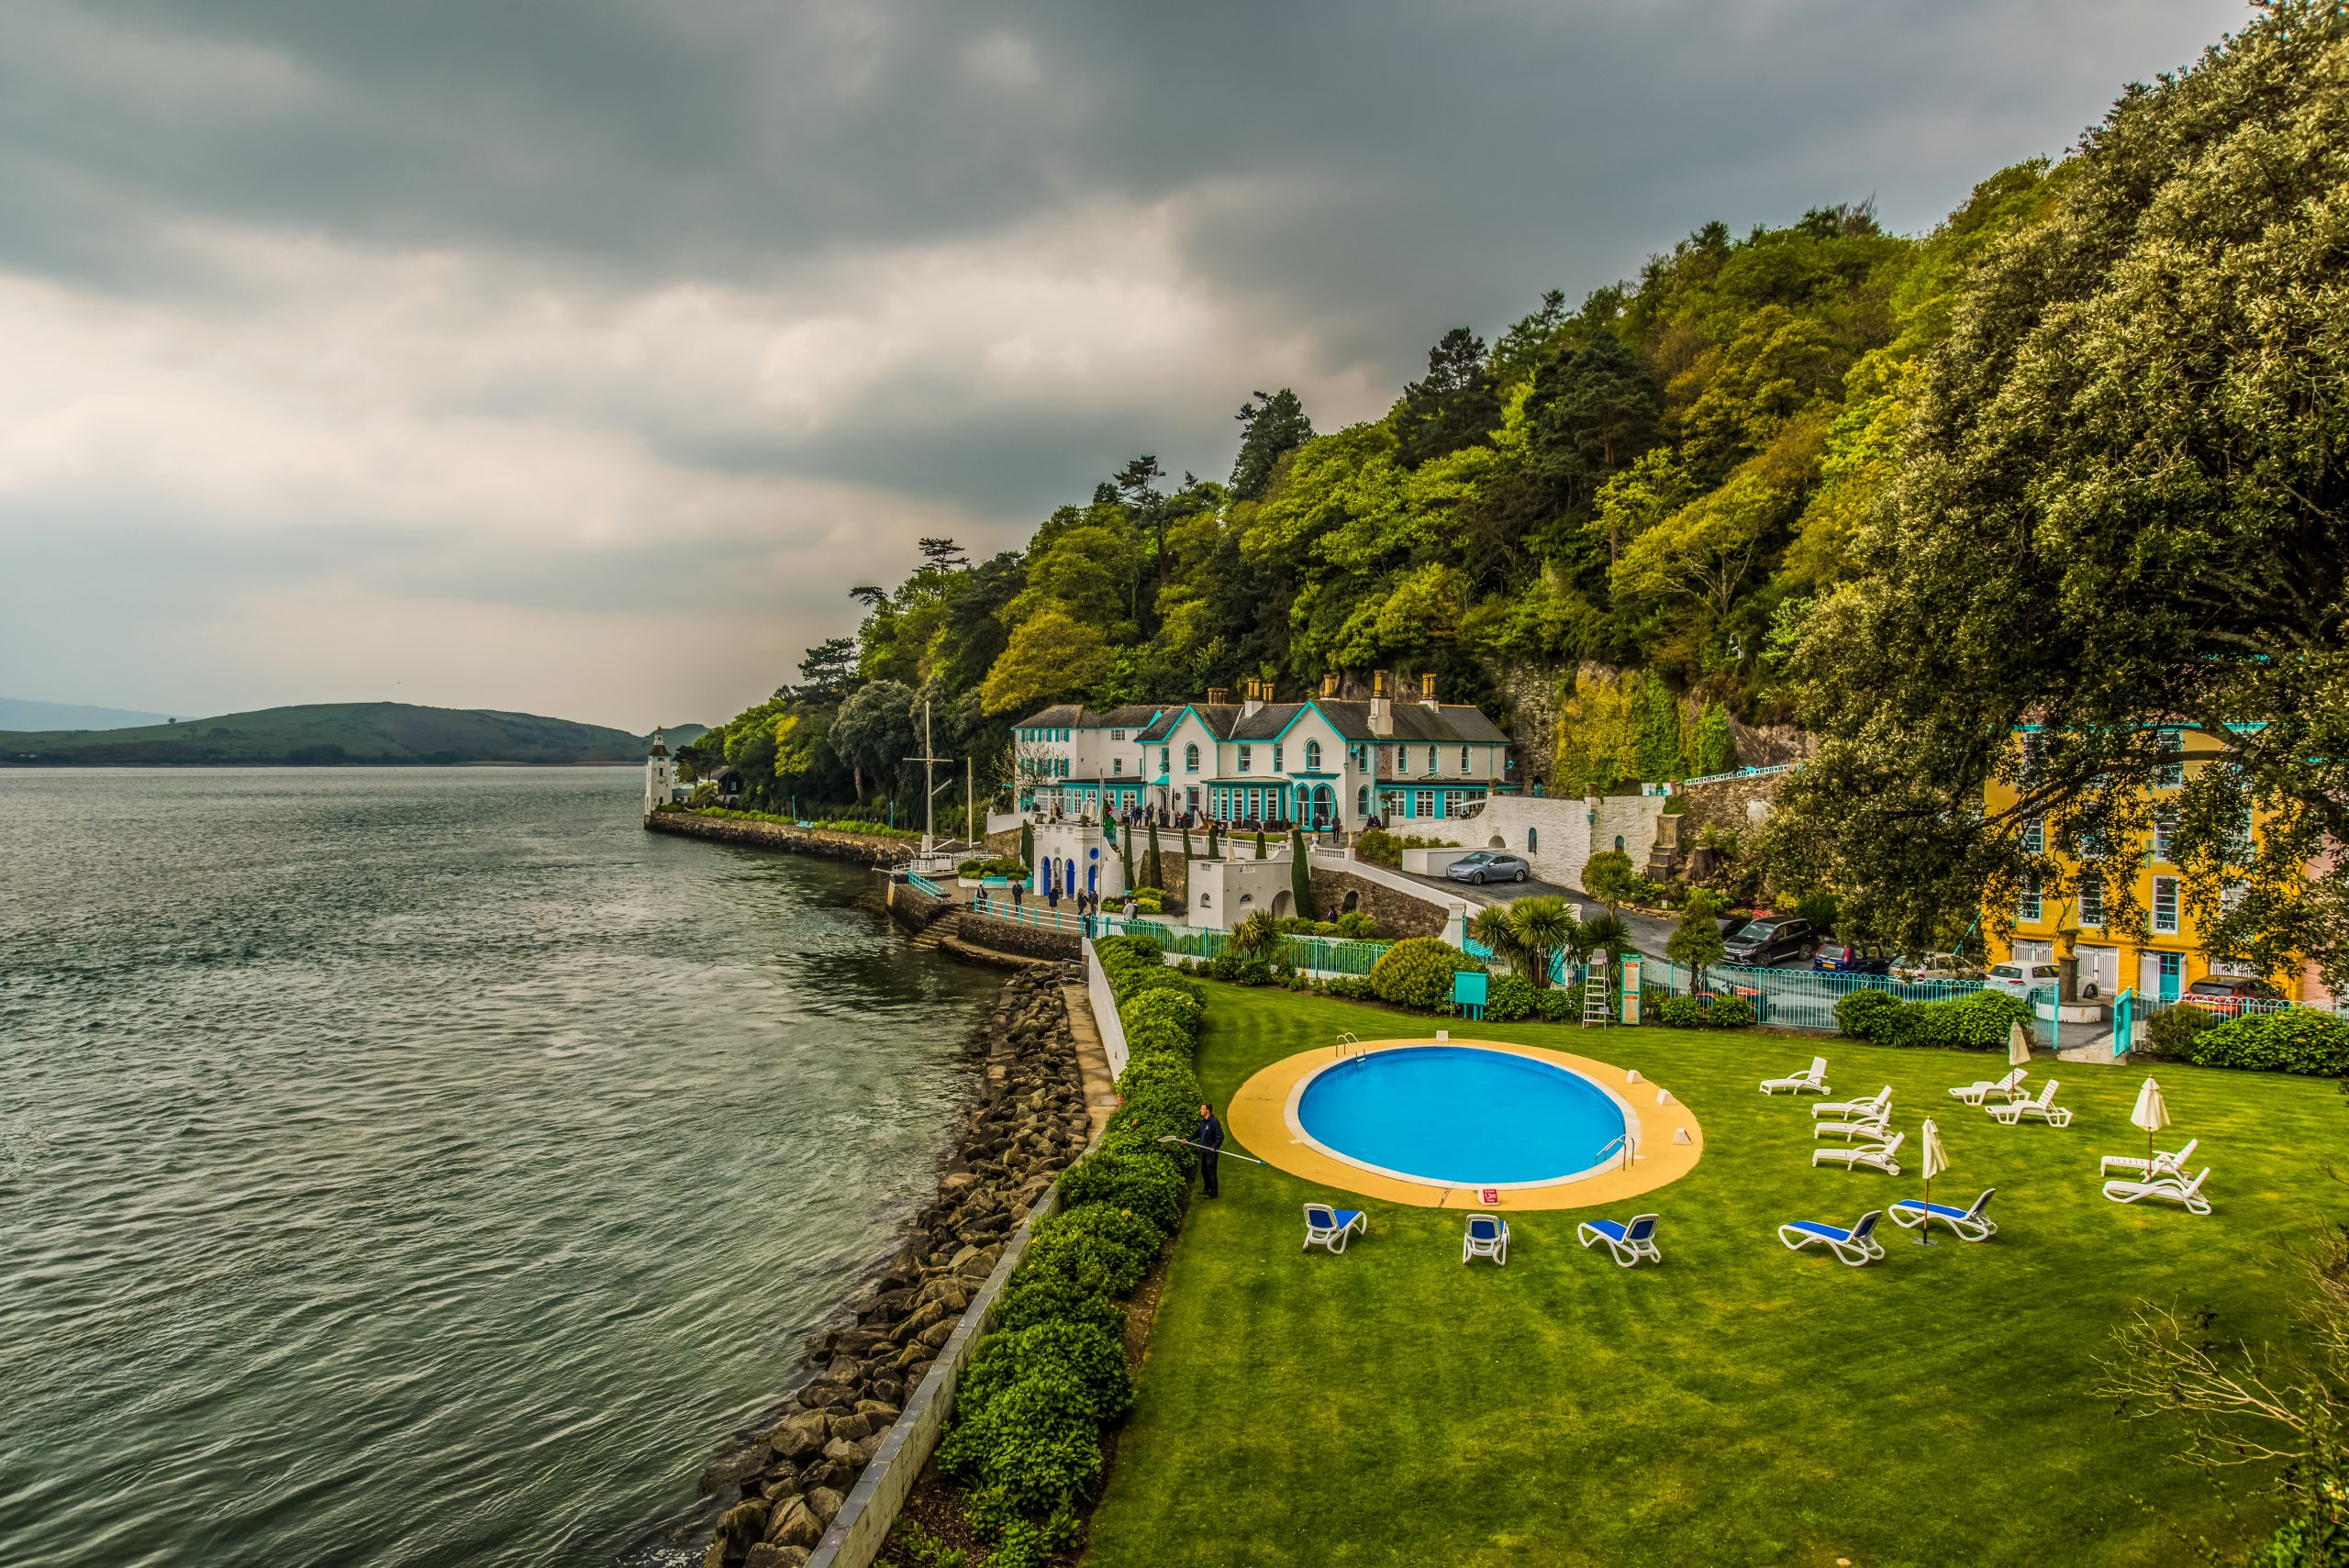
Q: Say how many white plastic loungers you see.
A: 8